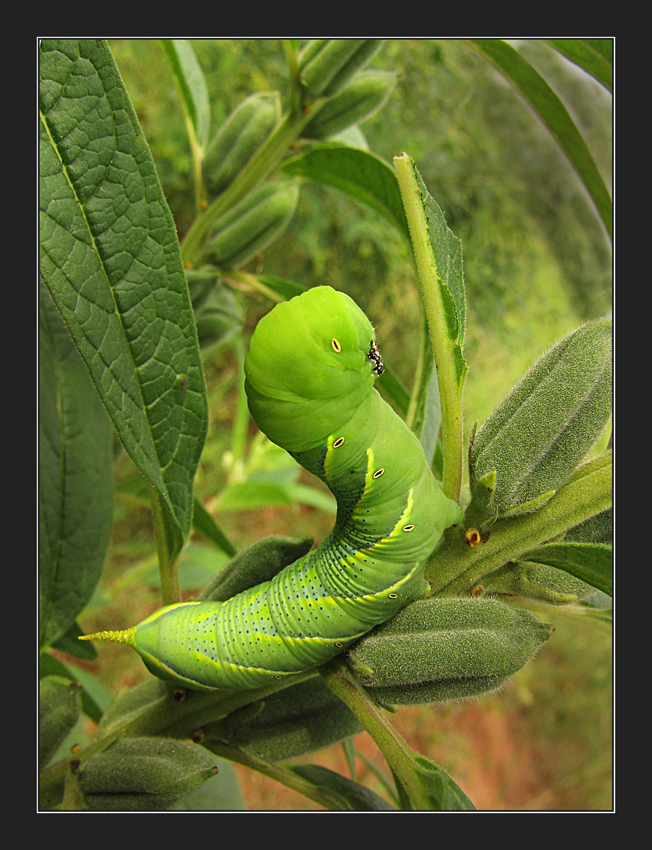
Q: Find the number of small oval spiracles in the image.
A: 7